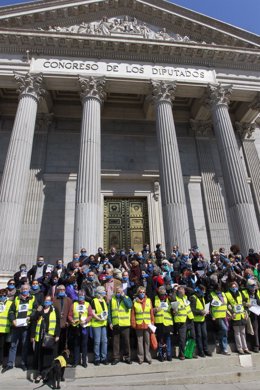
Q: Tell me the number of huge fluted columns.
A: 4